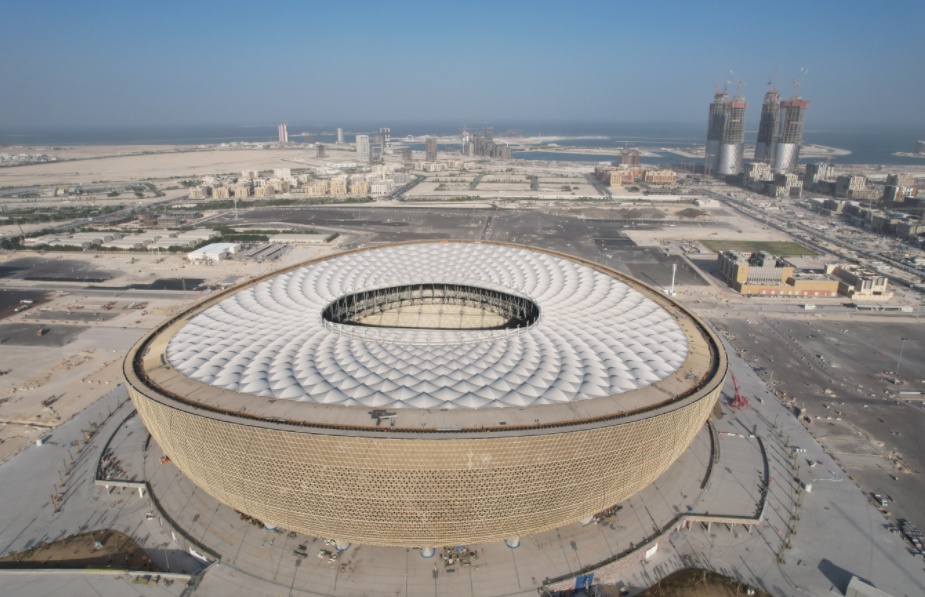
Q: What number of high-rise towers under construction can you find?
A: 4